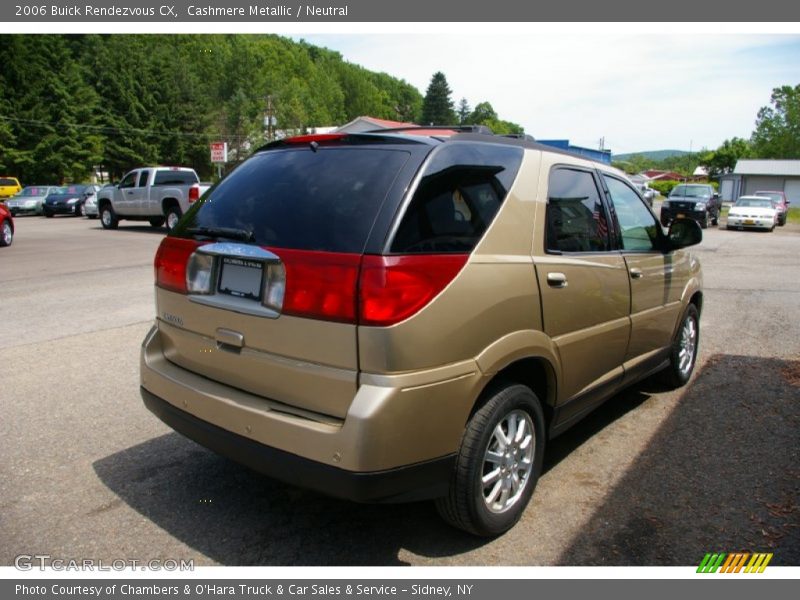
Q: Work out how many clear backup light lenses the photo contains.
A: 2